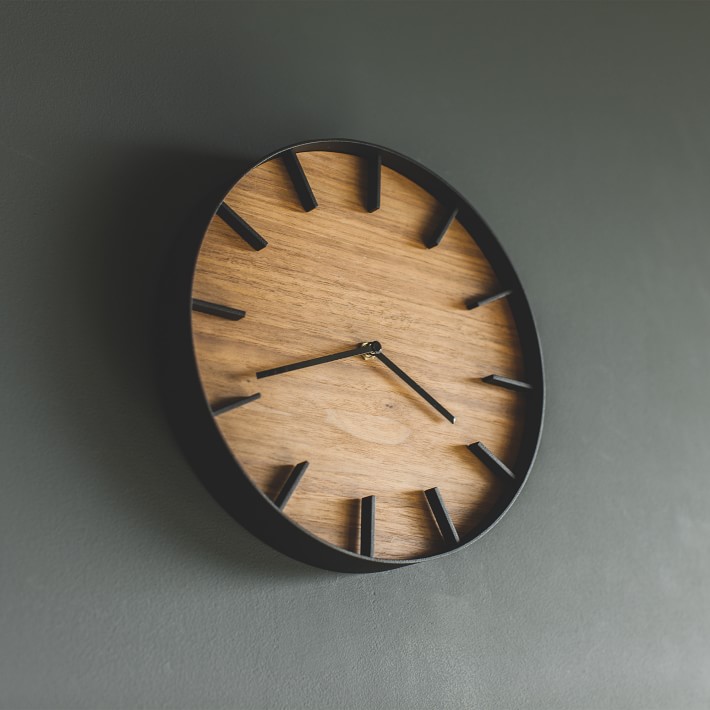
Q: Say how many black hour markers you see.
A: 12